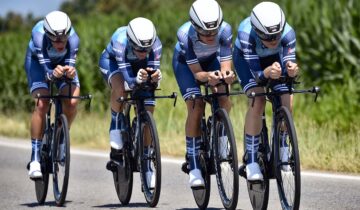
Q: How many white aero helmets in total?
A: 4